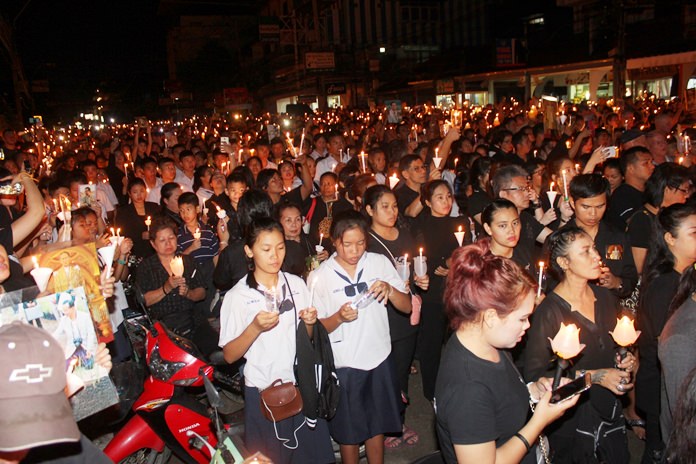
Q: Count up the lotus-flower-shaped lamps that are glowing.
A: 2